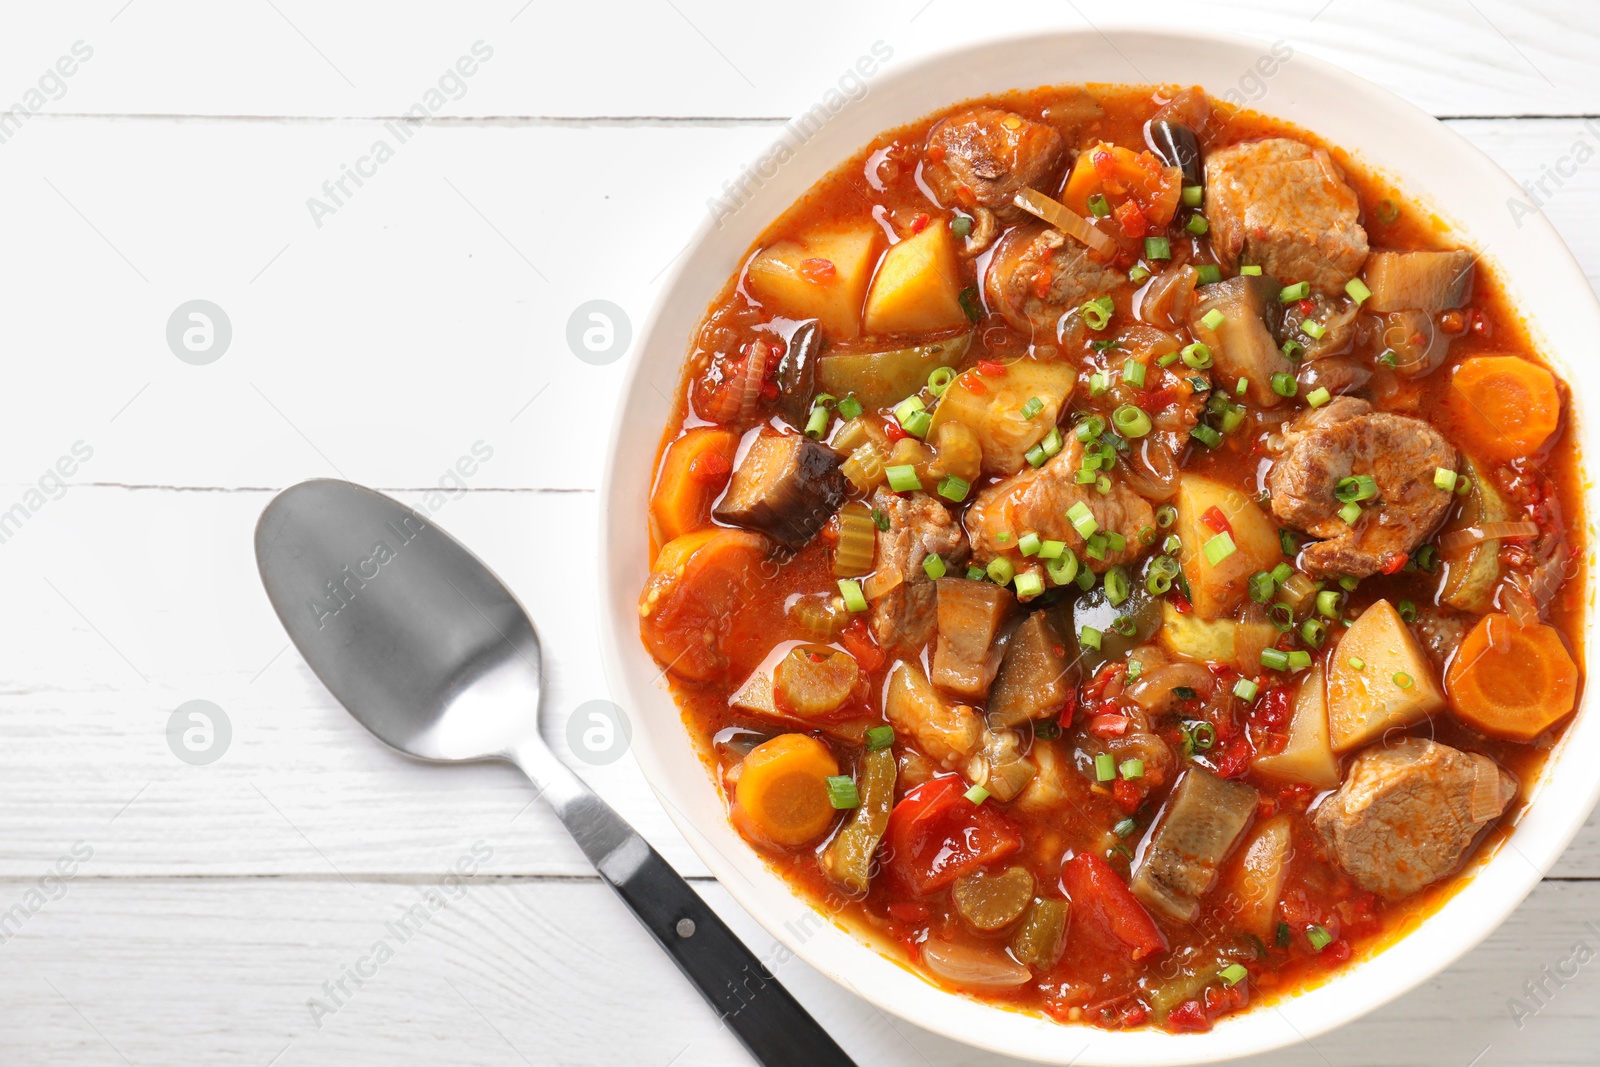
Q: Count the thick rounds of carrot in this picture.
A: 6